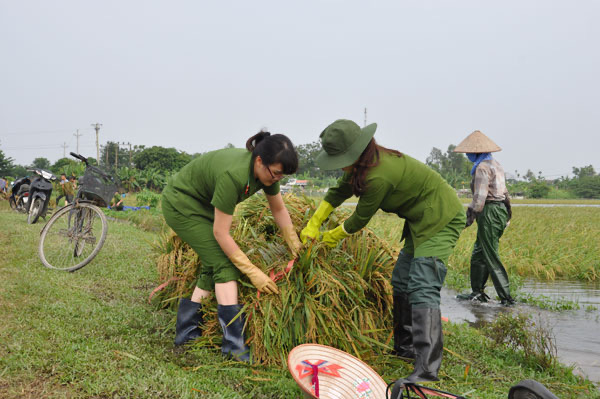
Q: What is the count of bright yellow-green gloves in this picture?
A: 2